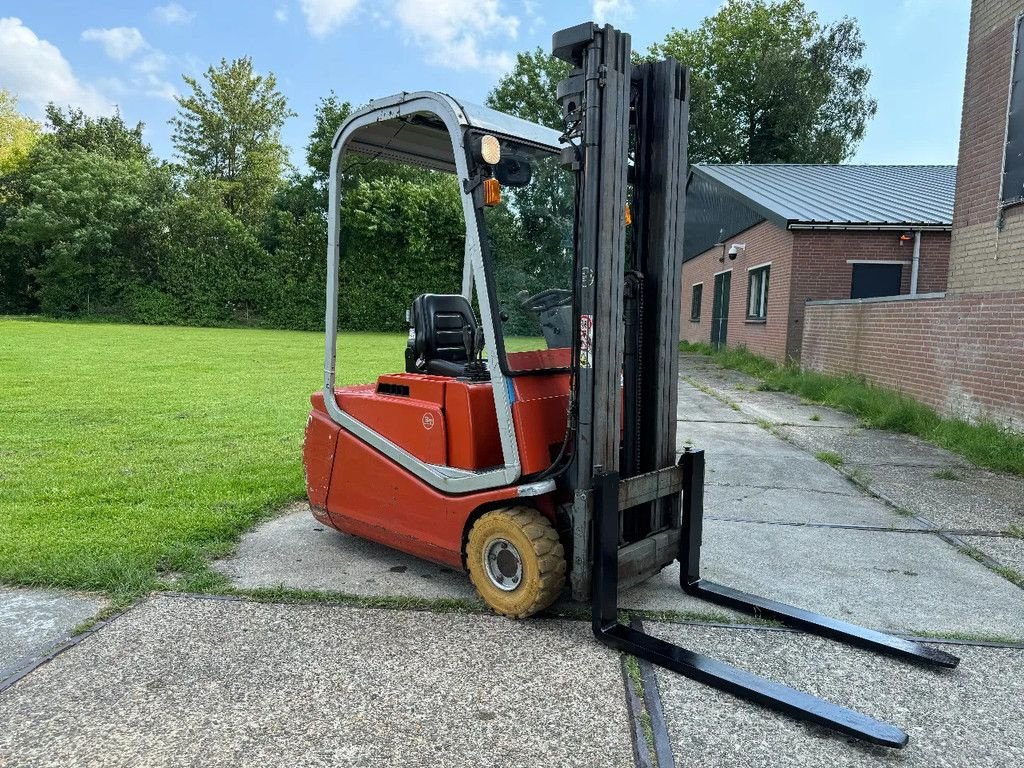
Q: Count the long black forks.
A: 2